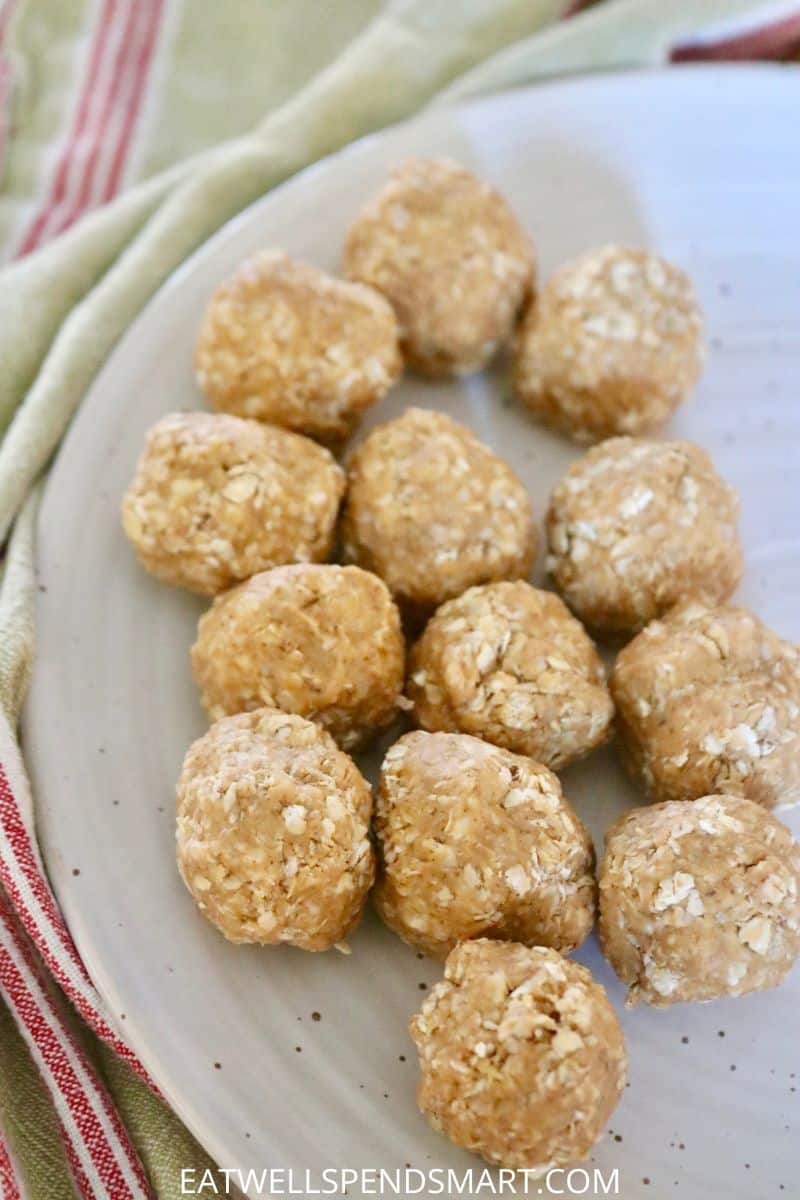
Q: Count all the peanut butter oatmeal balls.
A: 13